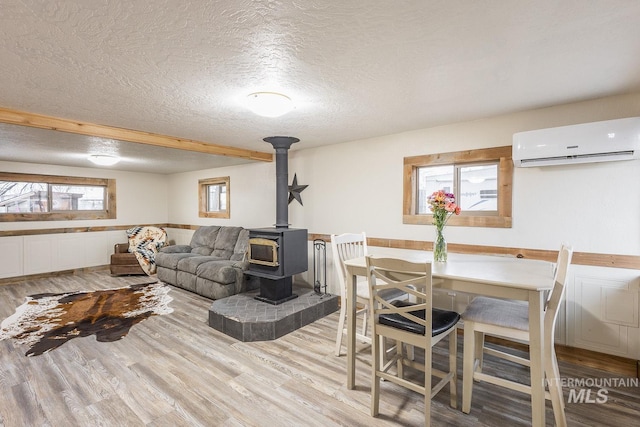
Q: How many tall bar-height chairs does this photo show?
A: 3